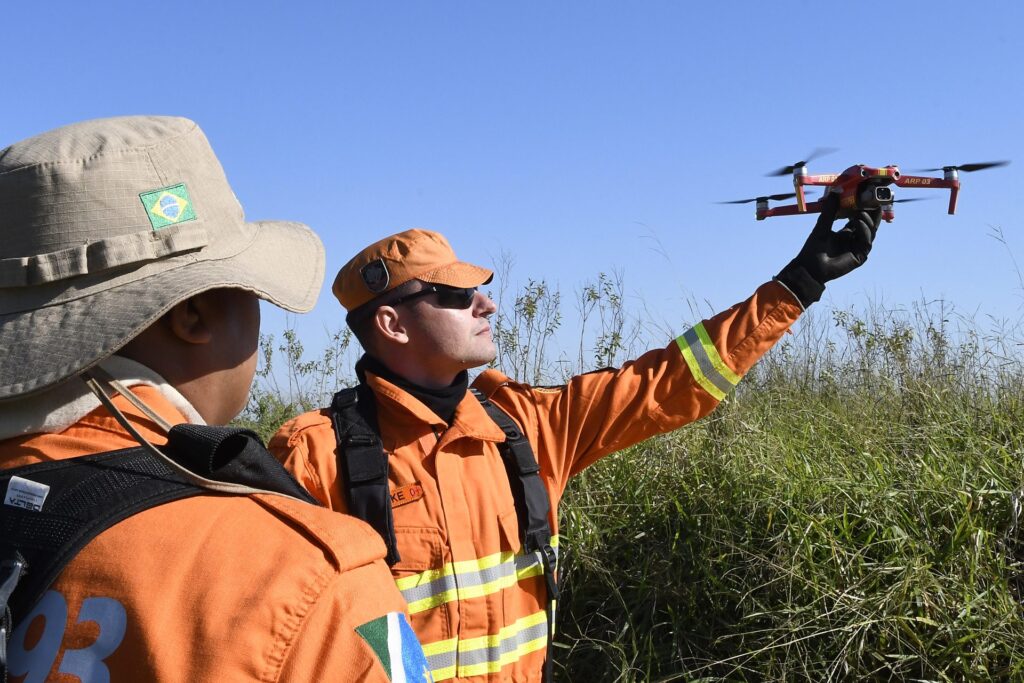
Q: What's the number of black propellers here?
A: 4